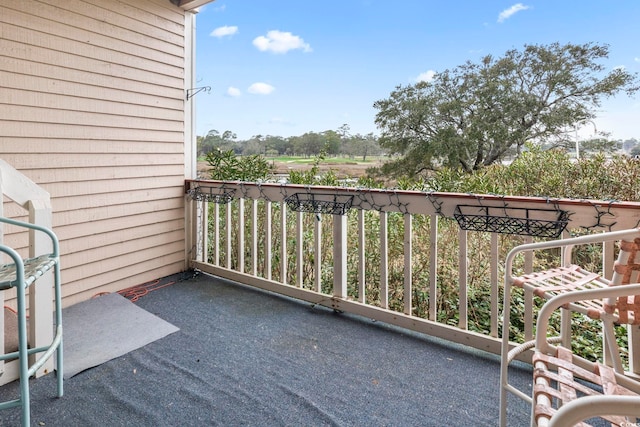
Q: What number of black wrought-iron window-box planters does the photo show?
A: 3